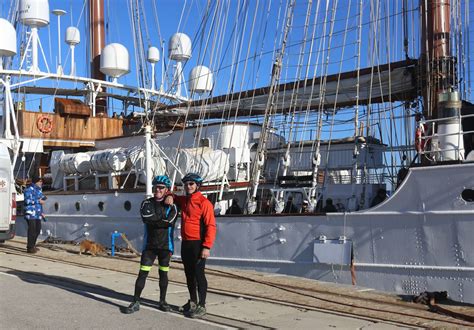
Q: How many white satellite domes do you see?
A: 7